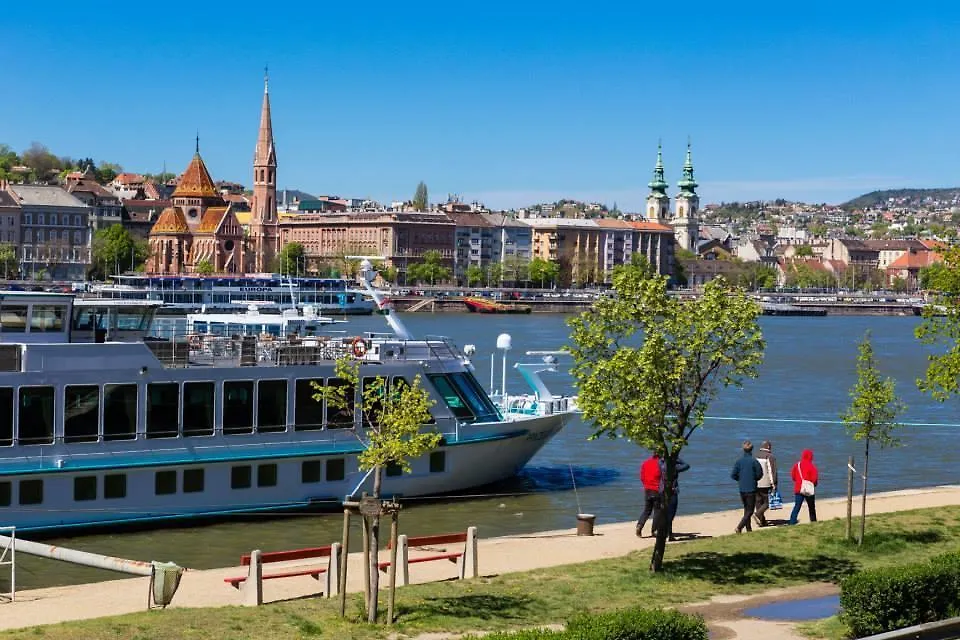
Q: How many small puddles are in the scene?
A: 1